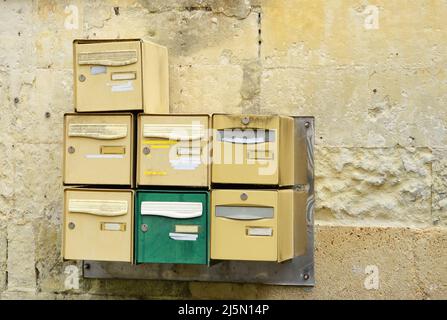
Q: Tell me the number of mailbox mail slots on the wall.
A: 7